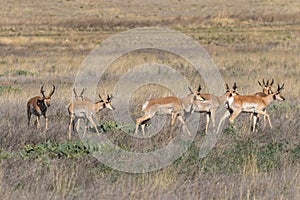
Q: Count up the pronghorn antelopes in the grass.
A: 7